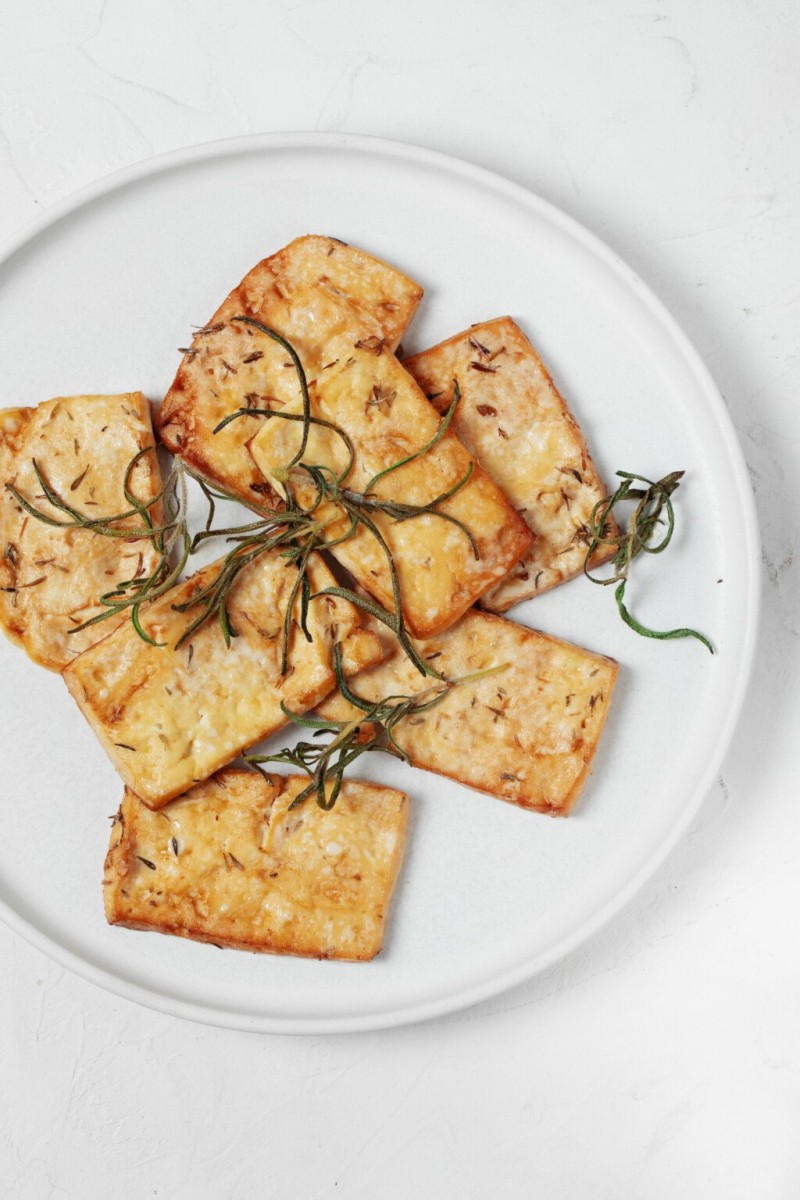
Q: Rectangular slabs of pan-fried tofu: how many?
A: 7